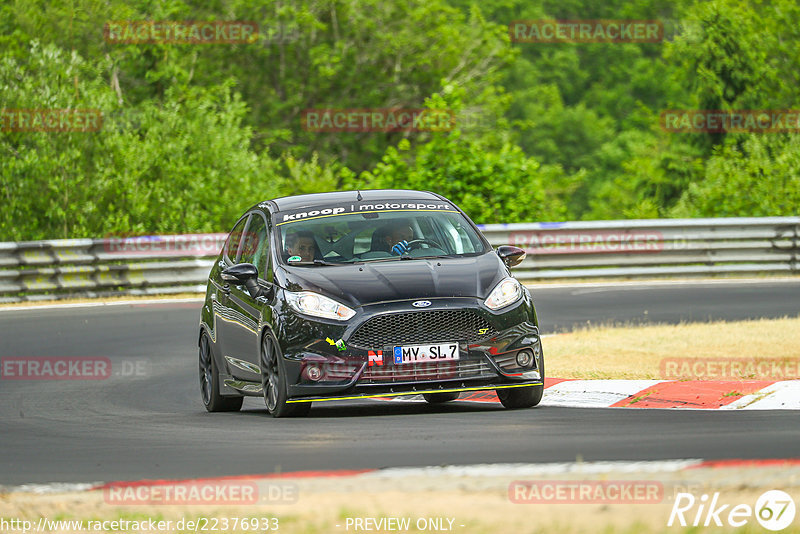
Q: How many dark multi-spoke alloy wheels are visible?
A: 2